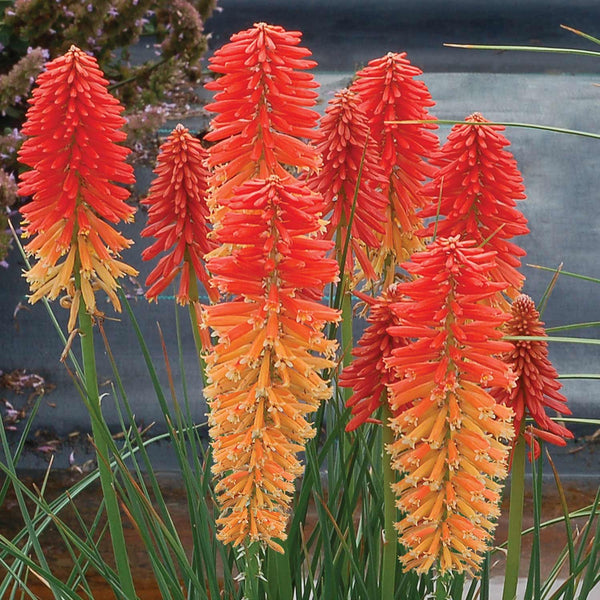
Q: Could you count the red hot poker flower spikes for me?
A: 10